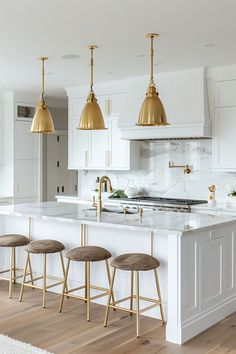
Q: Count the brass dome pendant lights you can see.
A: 3